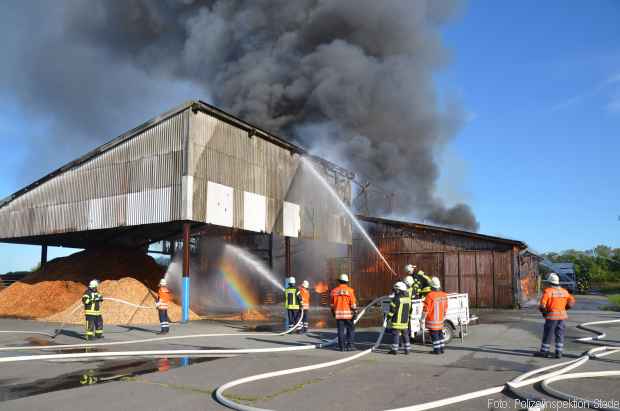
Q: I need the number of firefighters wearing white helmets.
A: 10